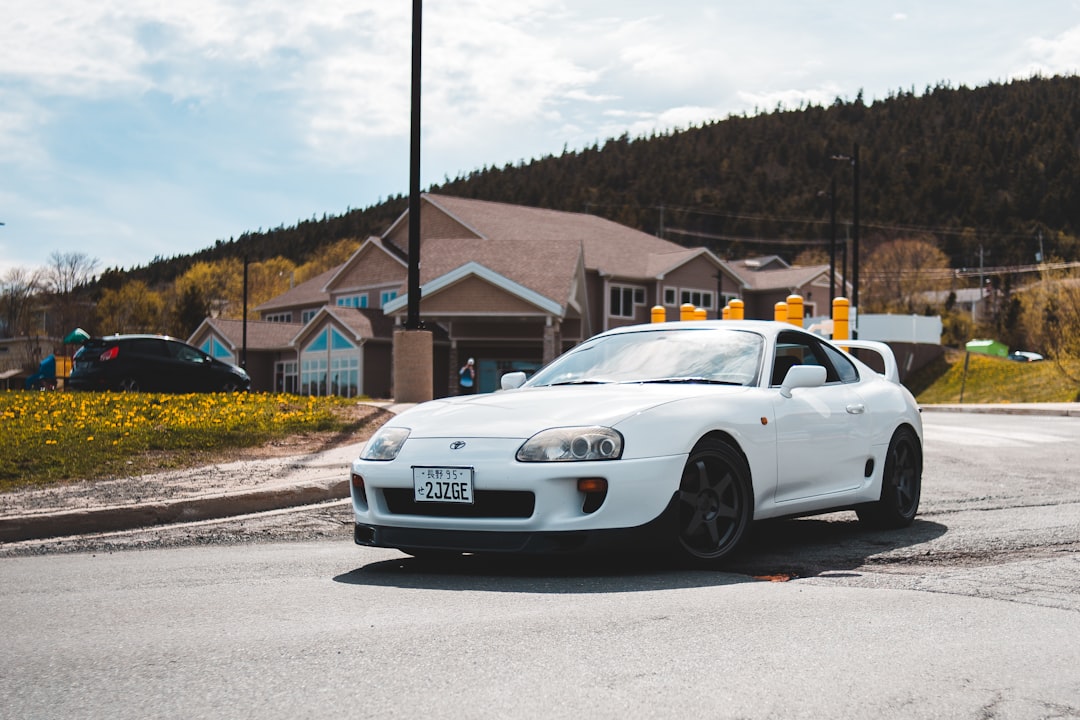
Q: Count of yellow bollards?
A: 8